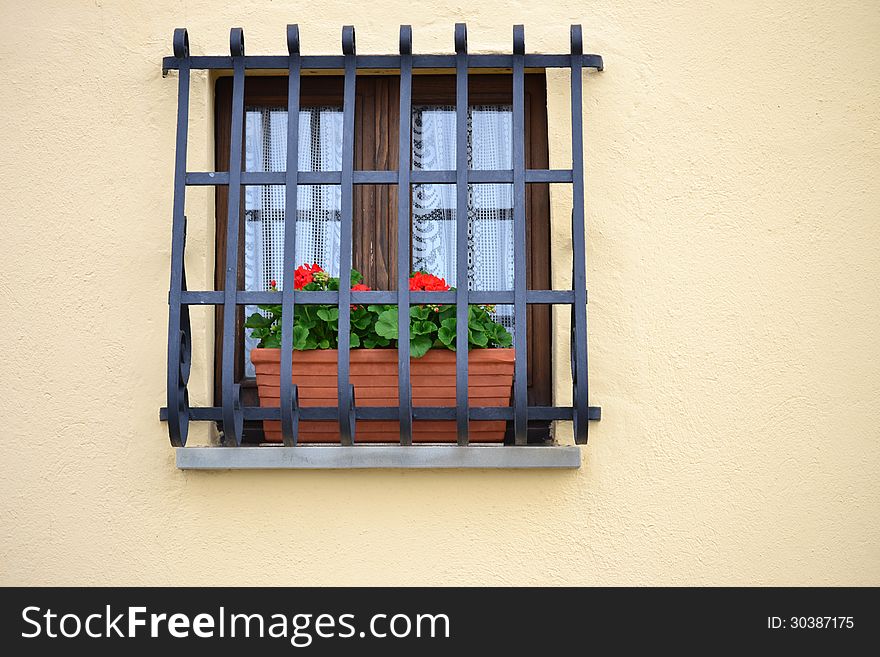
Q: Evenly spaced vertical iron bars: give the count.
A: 8